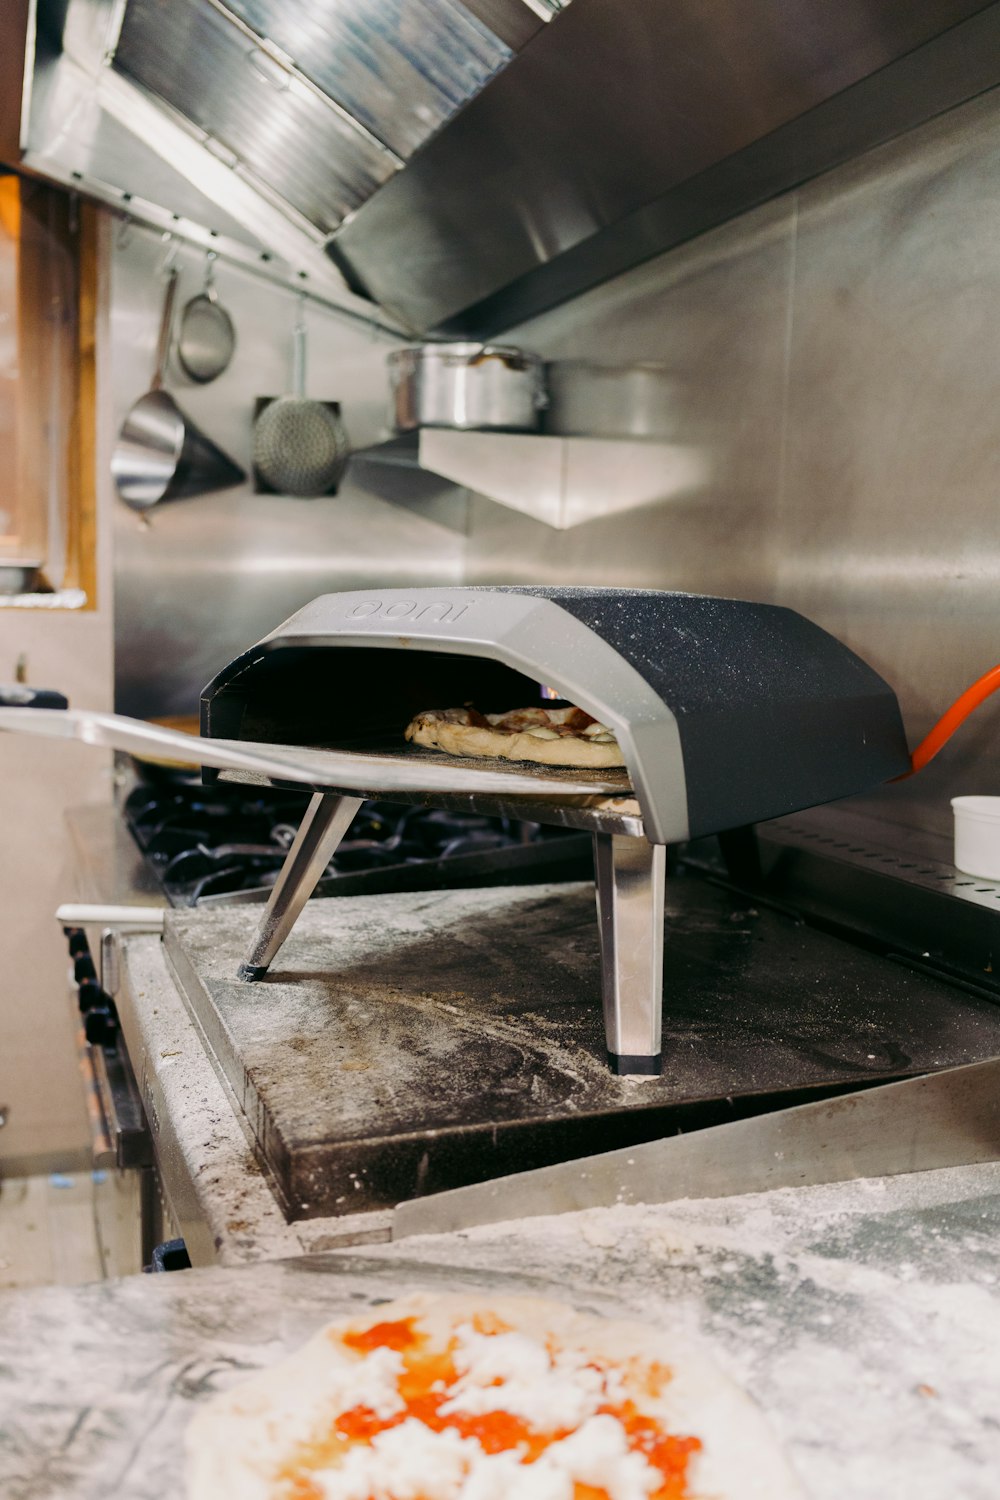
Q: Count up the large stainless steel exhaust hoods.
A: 1